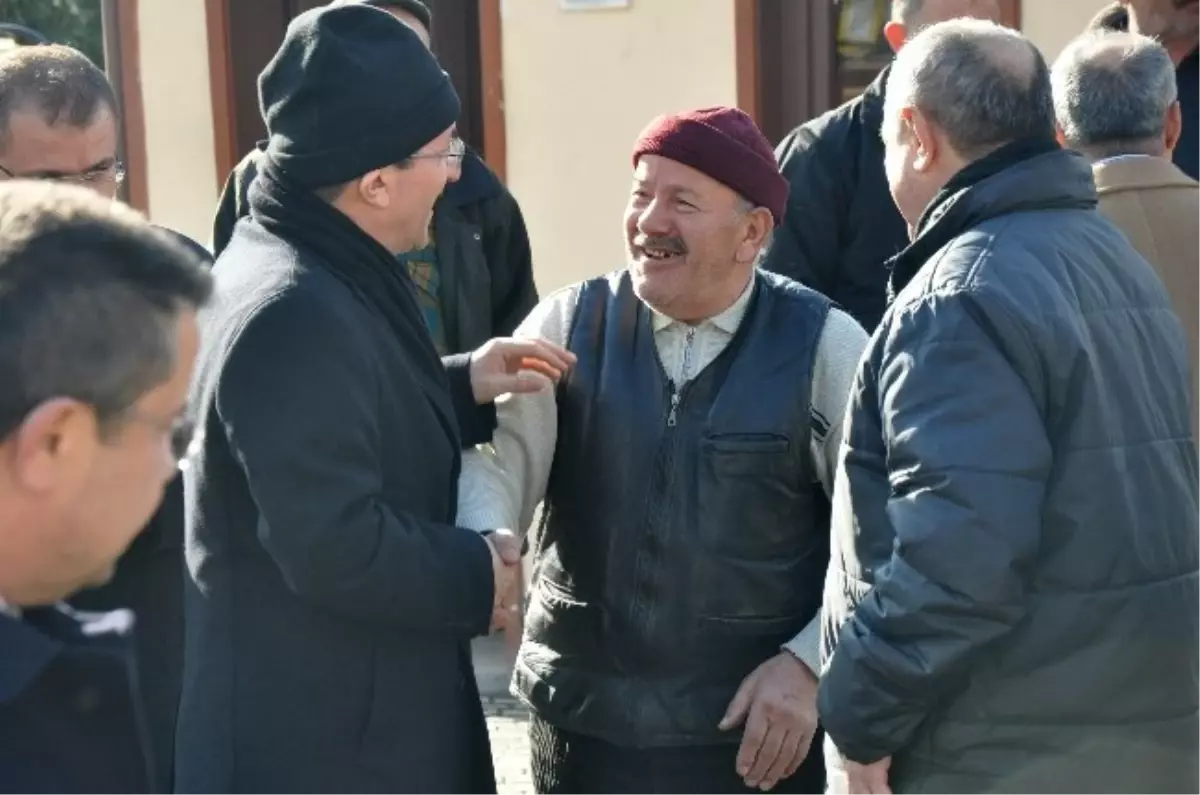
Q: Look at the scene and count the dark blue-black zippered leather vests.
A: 1